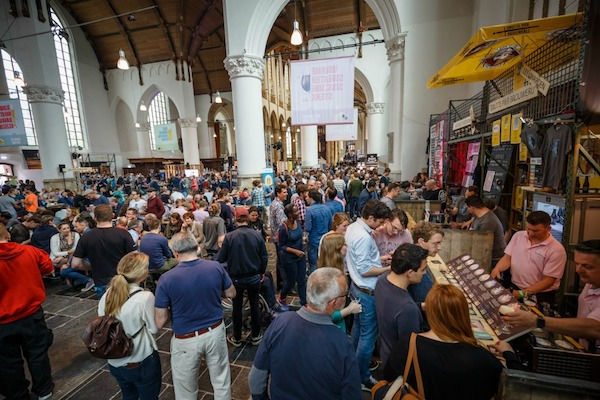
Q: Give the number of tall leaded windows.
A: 3